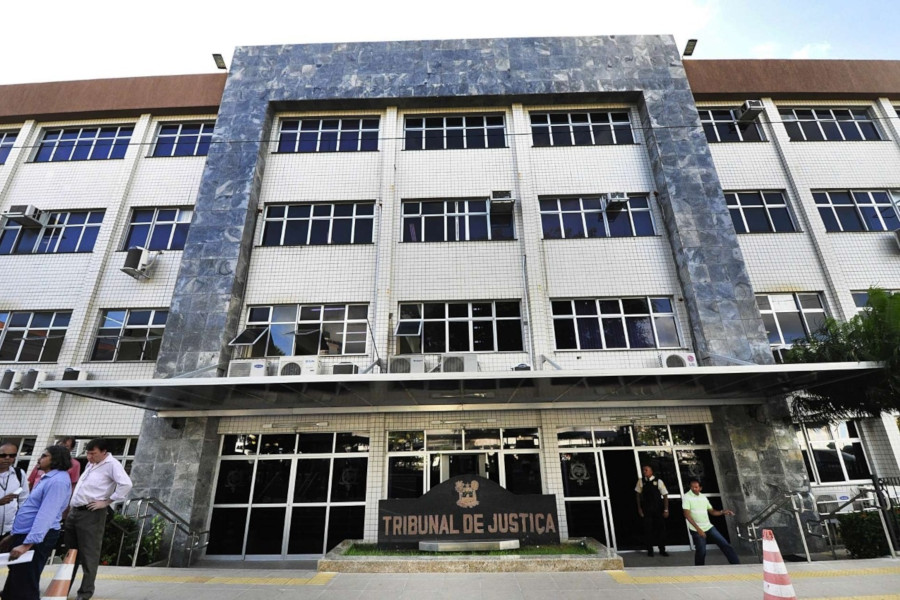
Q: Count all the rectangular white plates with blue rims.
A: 0